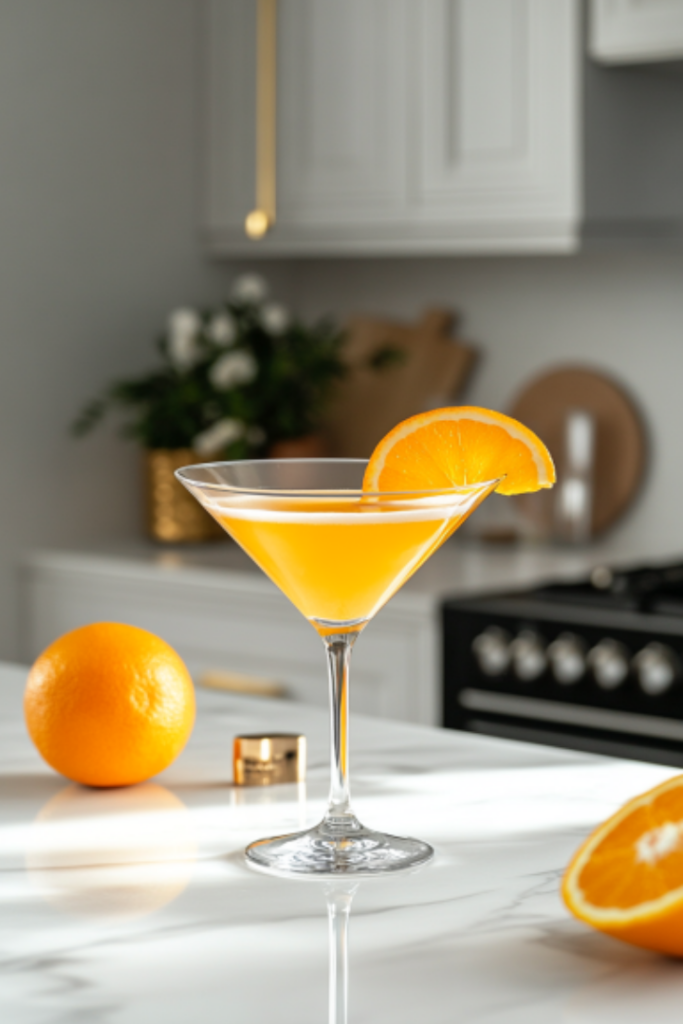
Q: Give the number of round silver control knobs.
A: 5